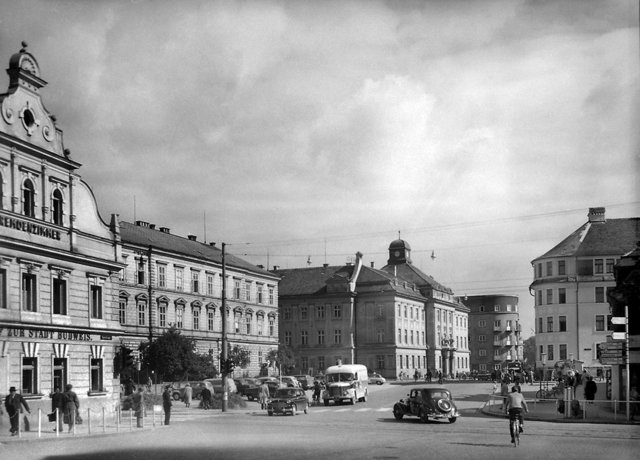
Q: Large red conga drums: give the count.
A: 0